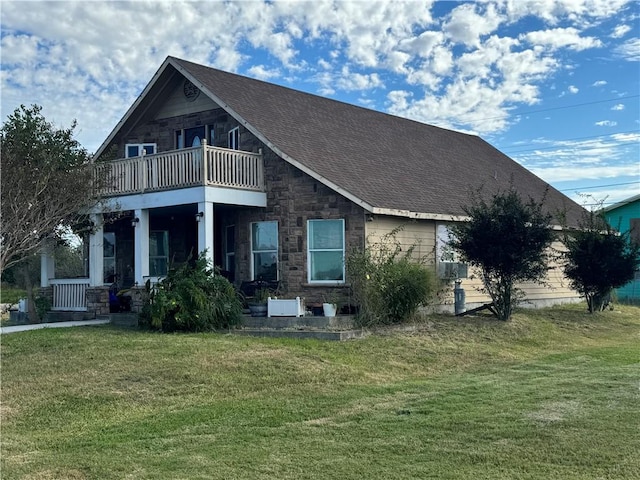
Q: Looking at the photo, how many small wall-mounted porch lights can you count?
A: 2